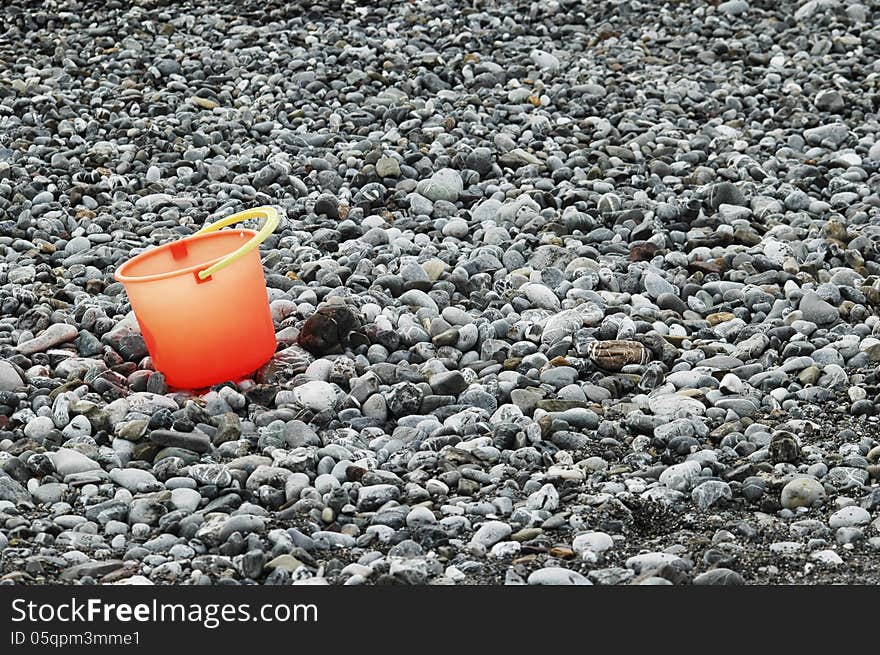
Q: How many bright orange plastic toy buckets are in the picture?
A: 1